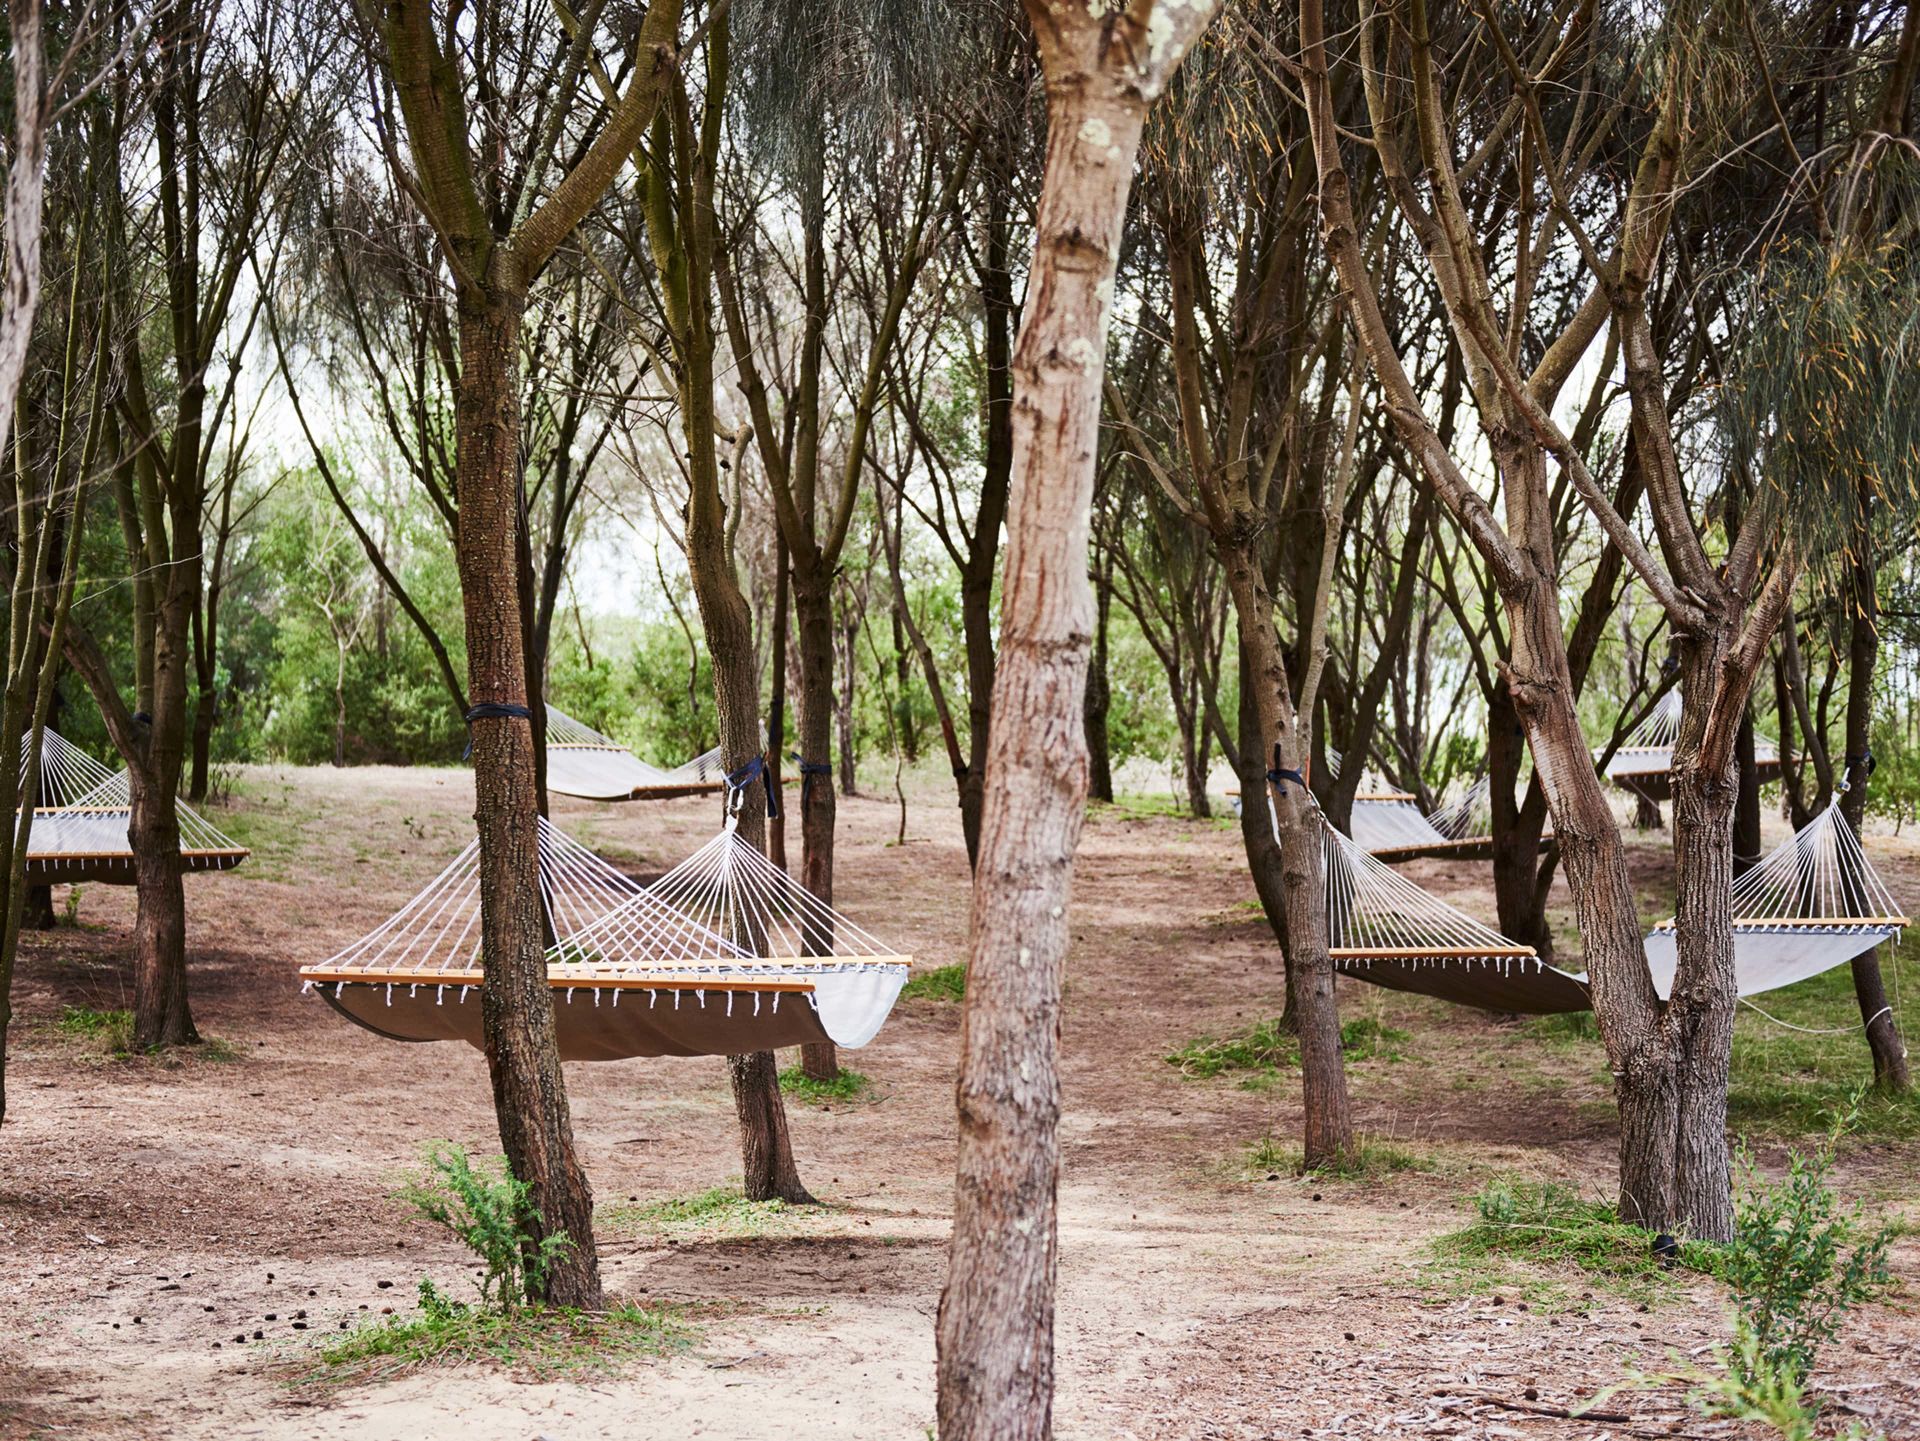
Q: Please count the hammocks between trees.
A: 6